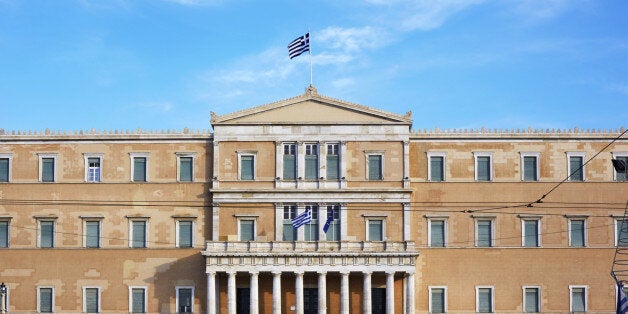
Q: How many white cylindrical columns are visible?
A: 10